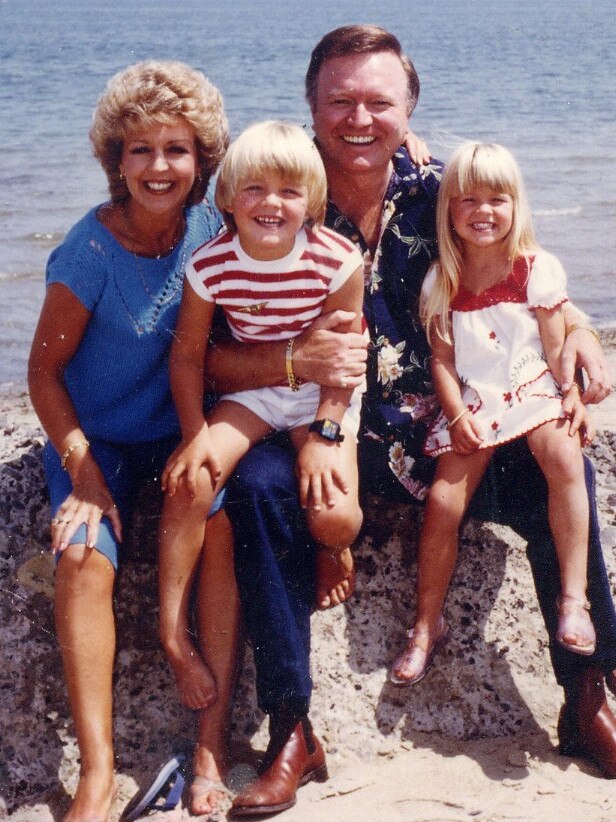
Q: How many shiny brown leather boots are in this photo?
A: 2